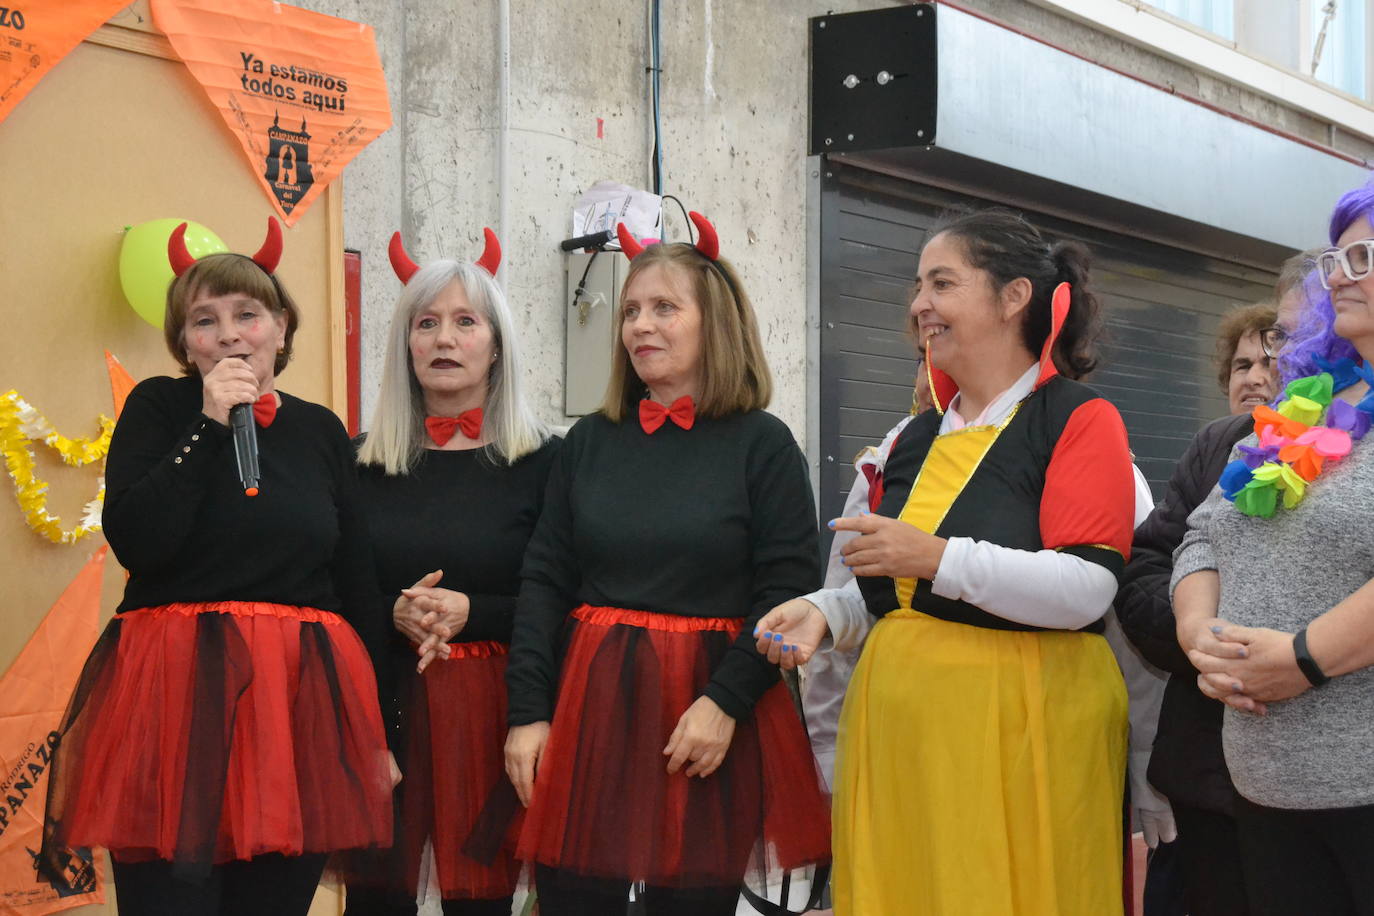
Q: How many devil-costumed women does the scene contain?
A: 3